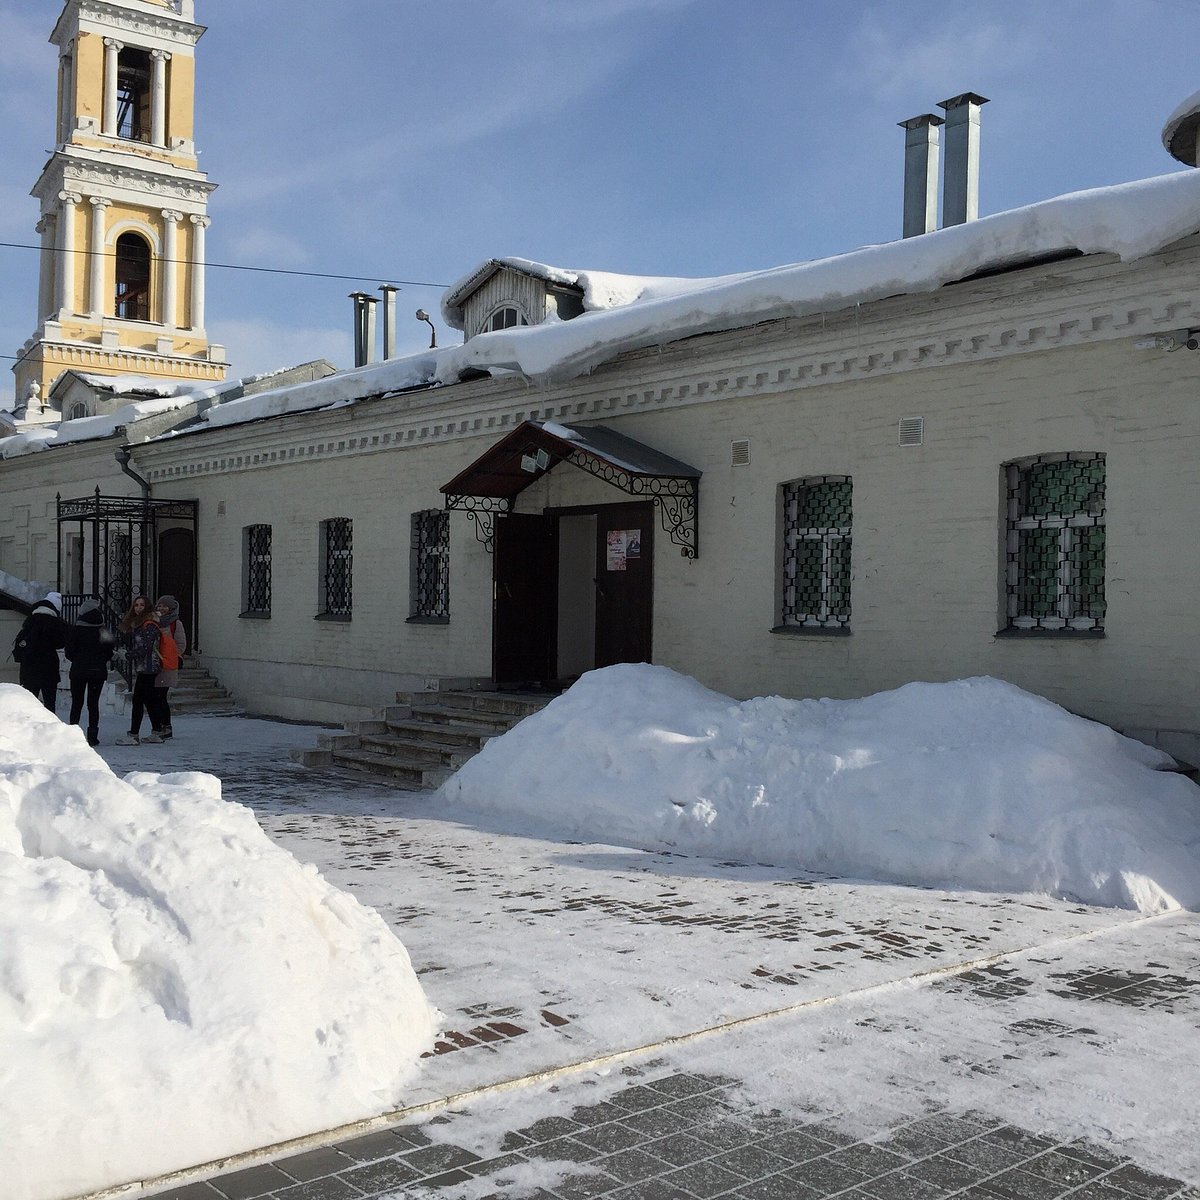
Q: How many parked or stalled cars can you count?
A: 0